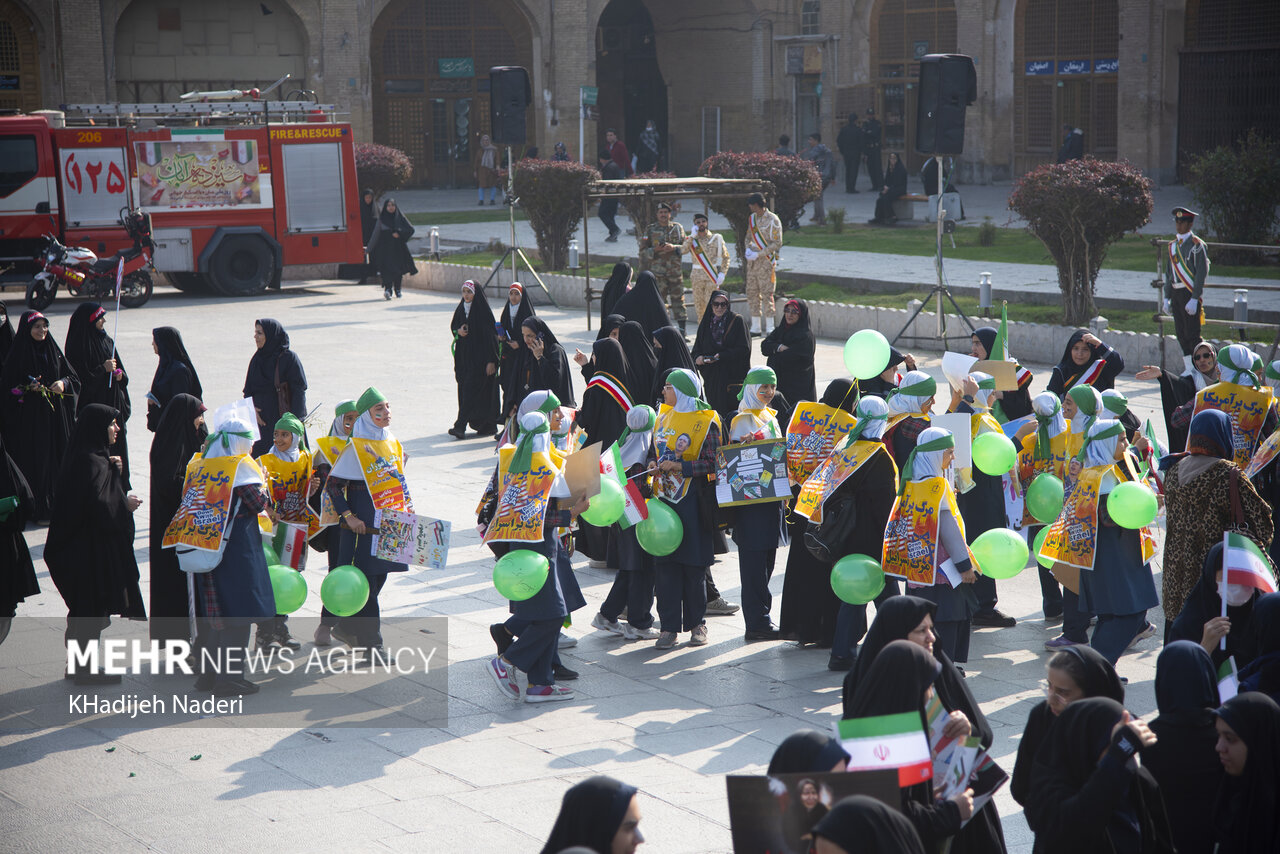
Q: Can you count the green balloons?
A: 13